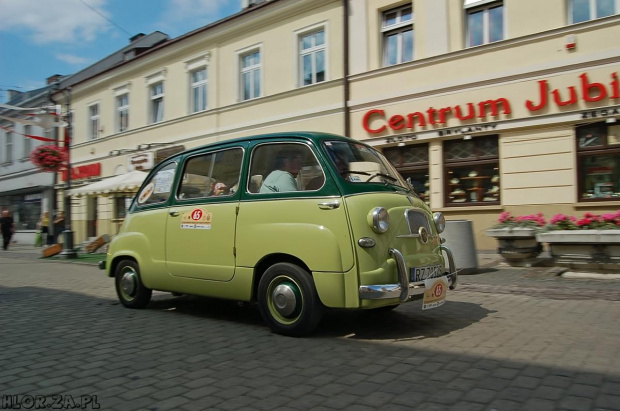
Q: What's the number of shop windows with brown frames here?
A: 3